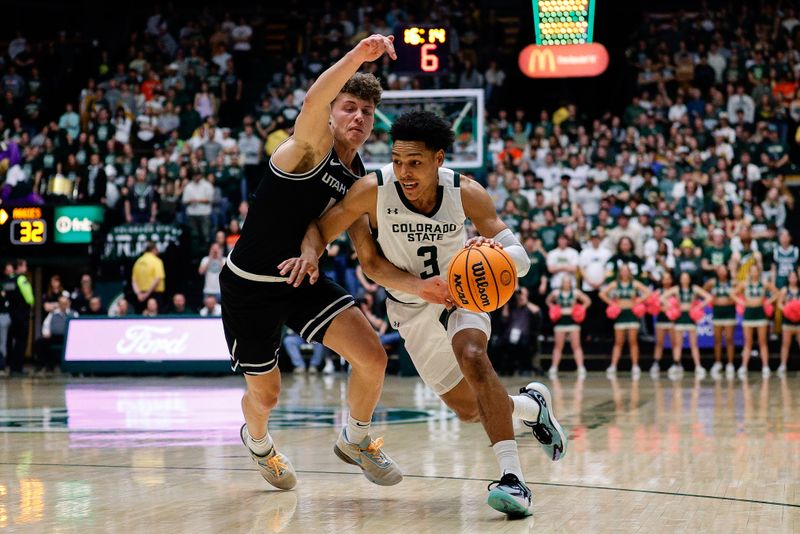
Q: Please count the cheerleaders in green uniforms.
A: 7